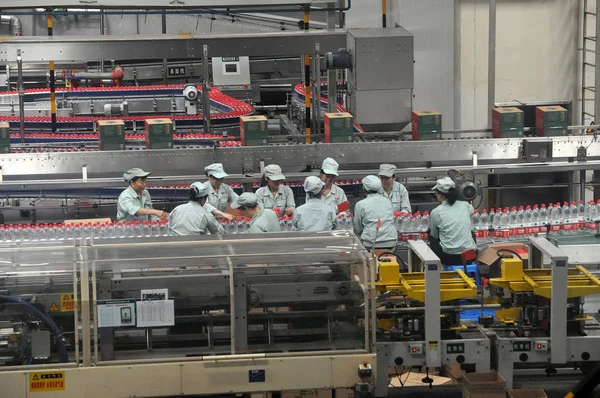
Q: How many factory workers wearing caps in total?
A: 10